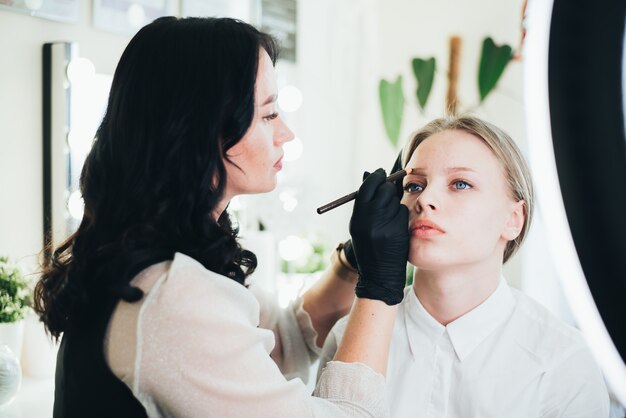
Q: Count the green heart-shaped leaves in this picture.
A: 3